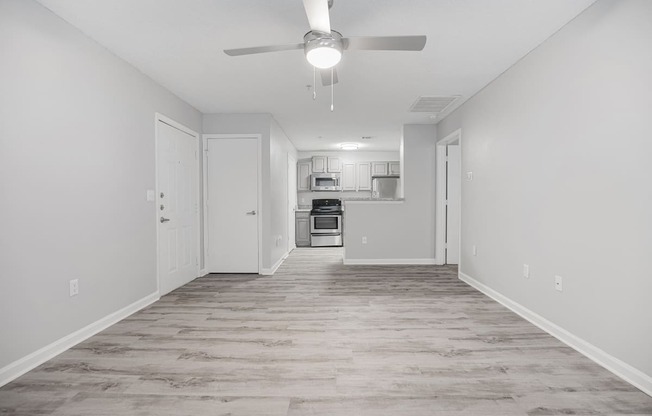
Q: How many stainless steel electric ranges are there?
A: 1